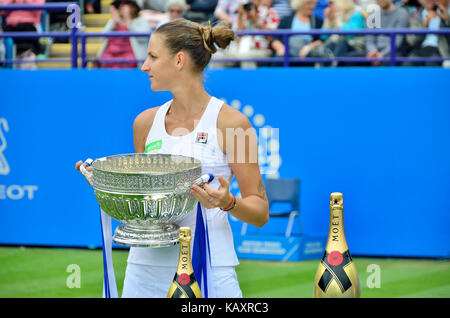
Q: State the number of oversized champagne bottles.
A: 2